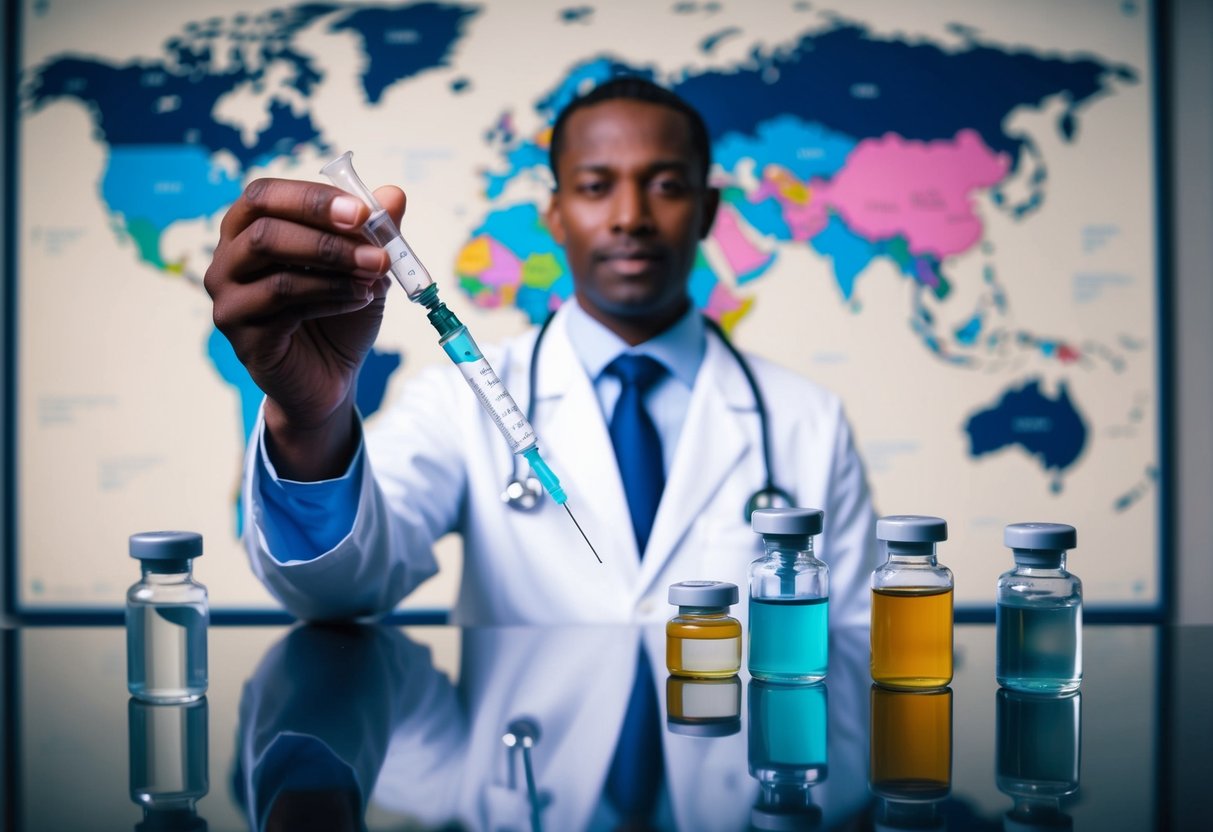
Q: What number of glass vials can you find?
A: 5